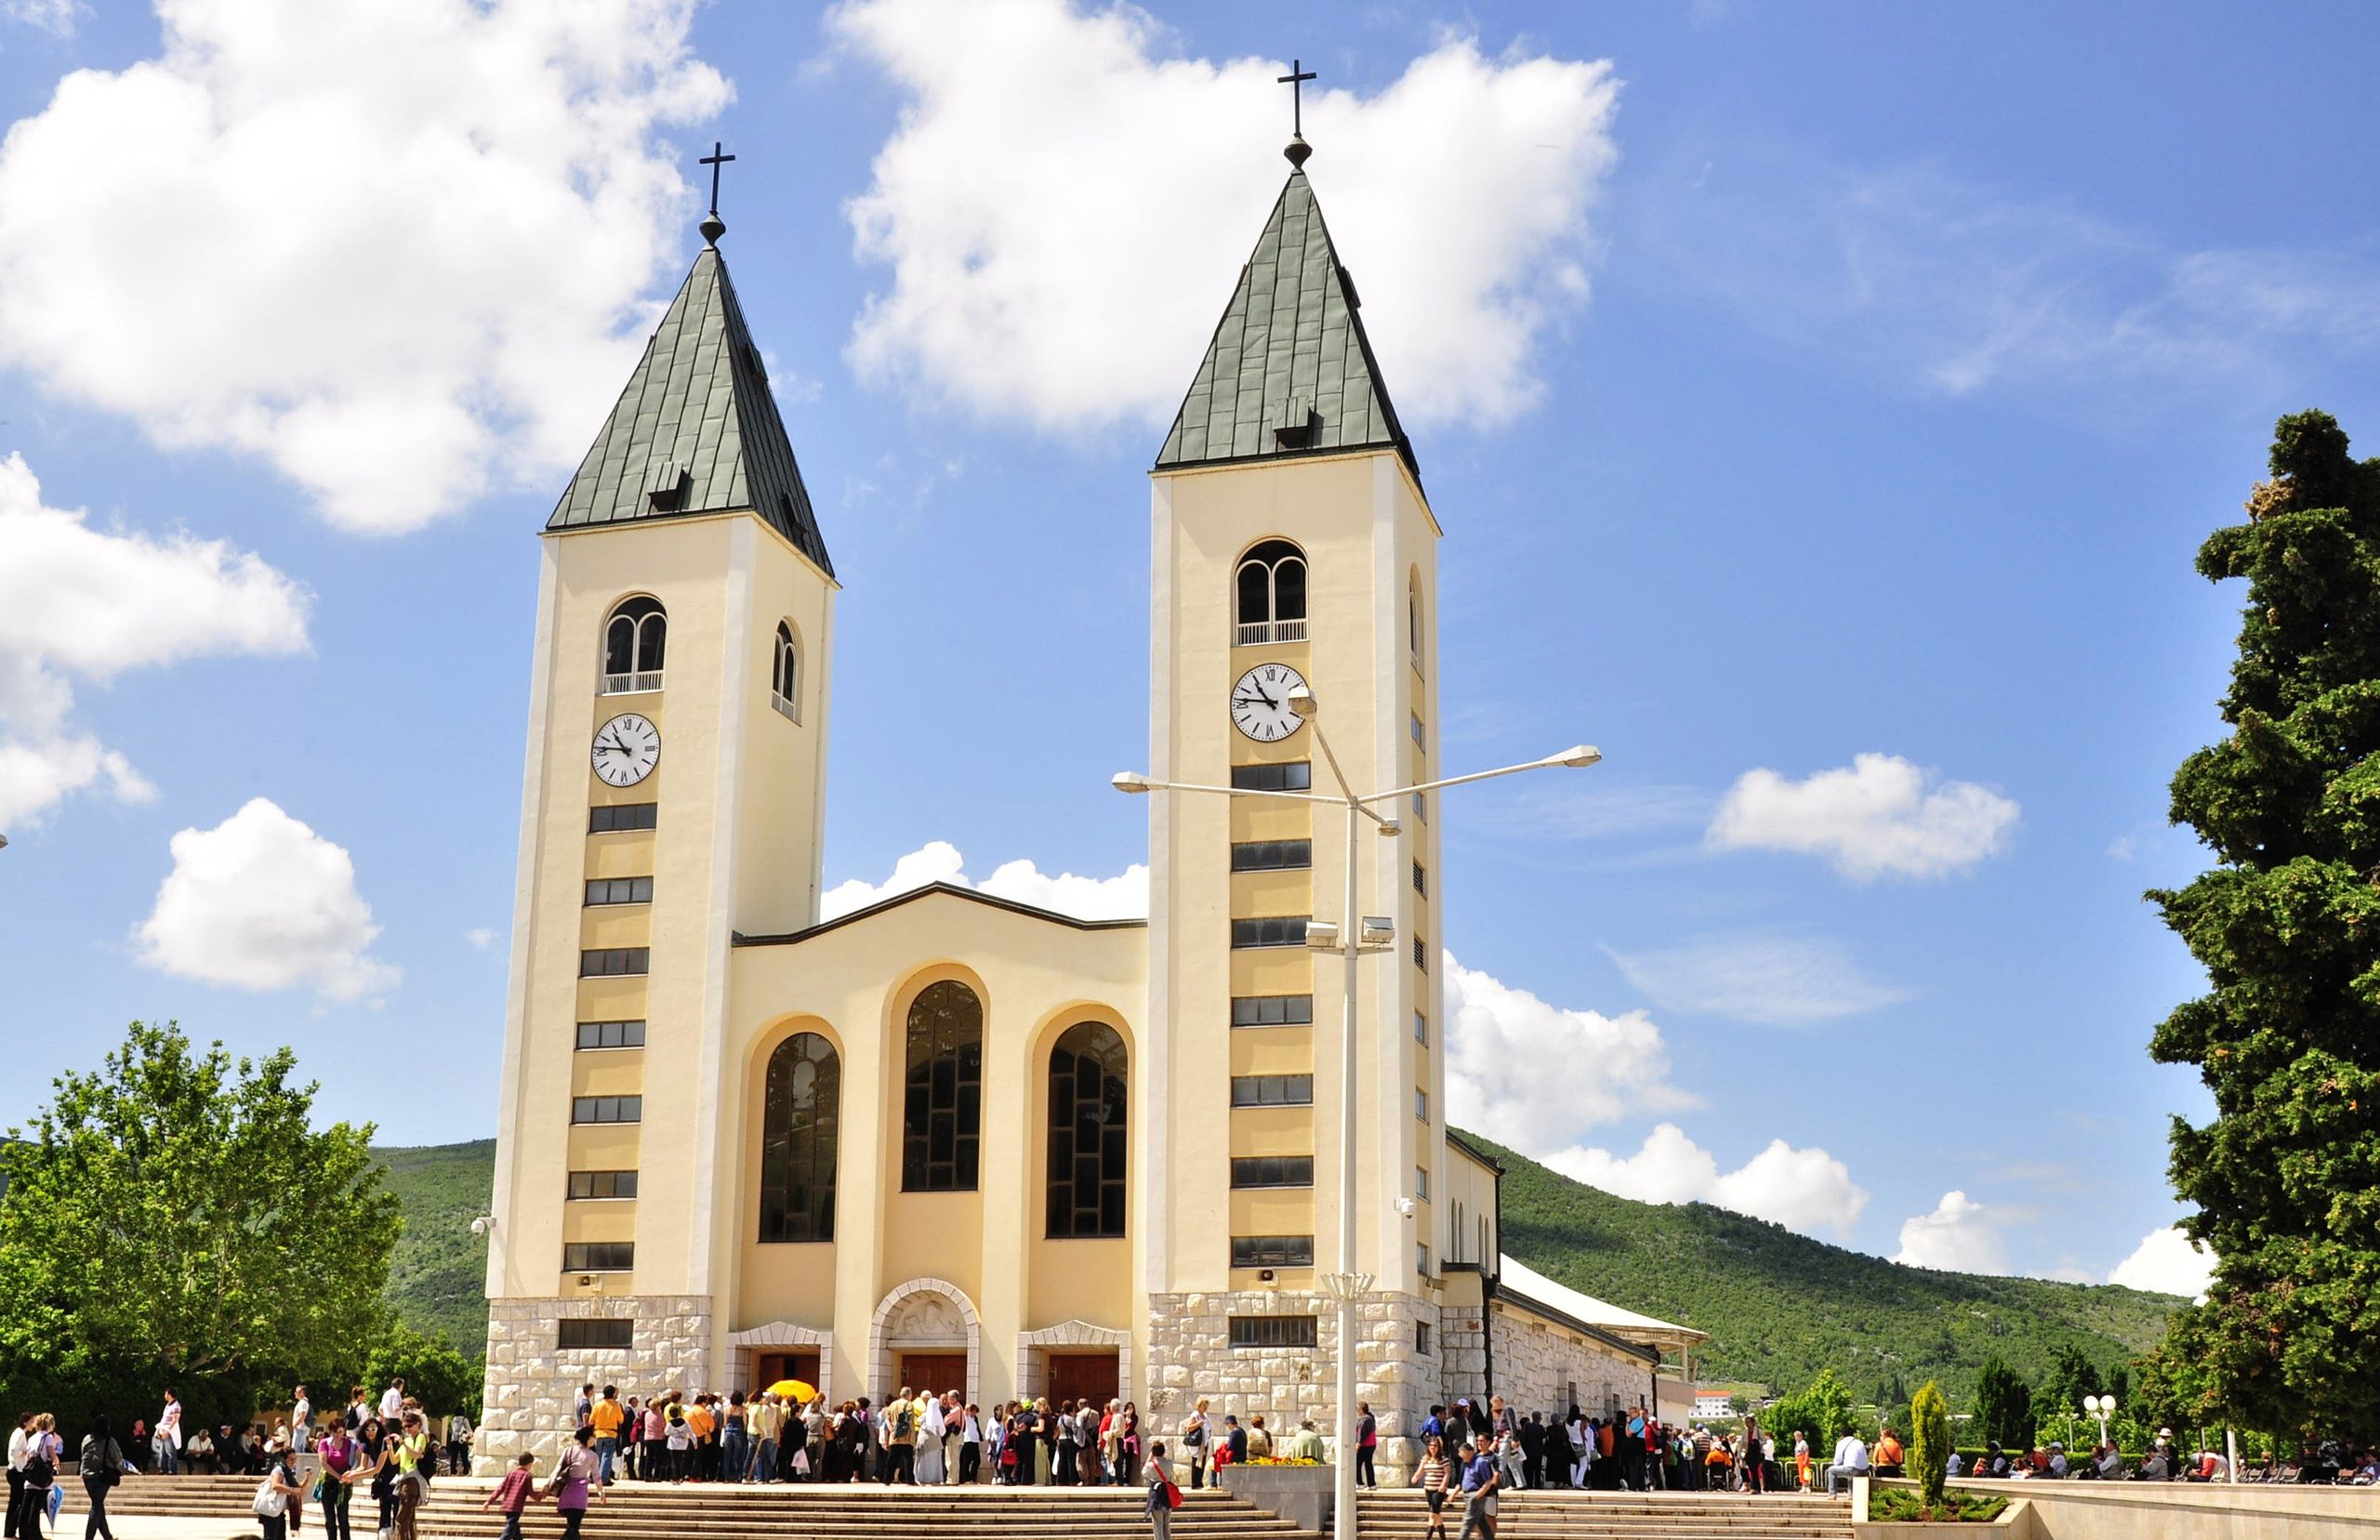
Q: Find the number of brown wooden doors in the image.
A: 3